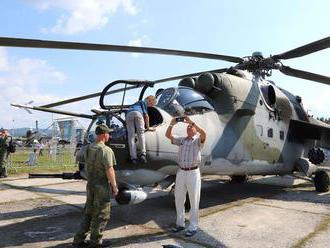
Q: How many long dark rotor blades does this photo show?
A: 4